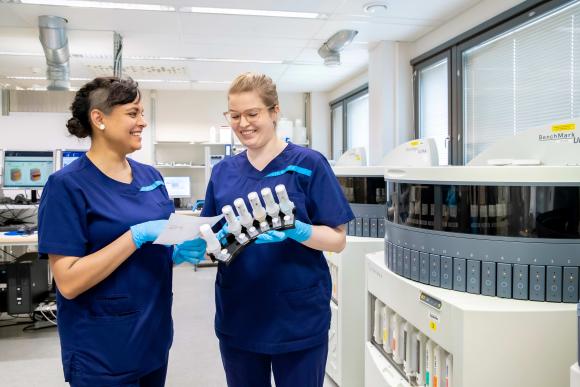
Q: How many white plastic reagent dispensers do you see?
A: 6